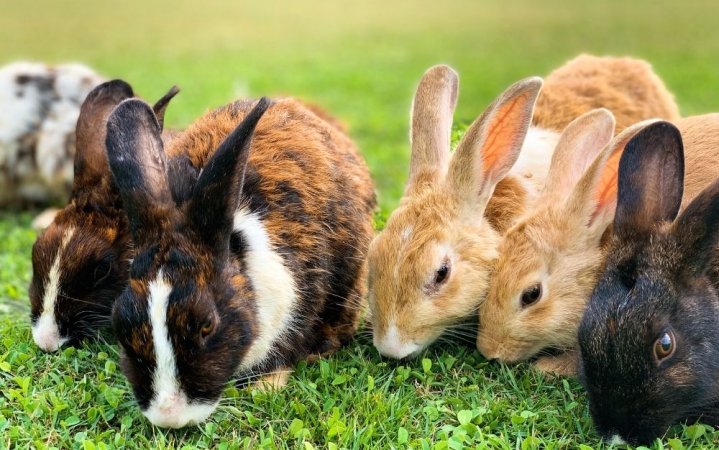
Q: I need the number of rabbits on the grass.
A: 6